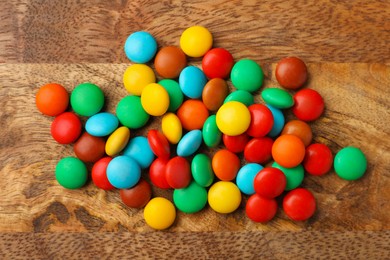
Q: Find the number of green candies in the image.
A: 12